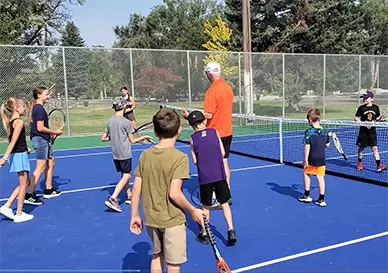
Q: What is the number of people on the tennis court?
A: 9